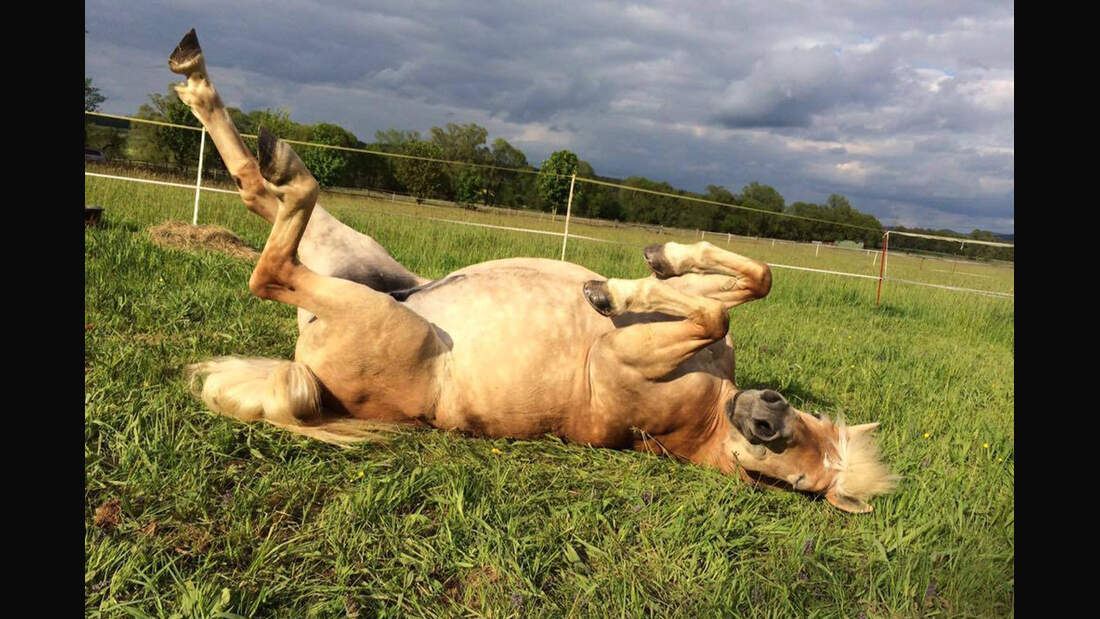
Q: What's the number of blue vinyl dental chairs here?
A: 0